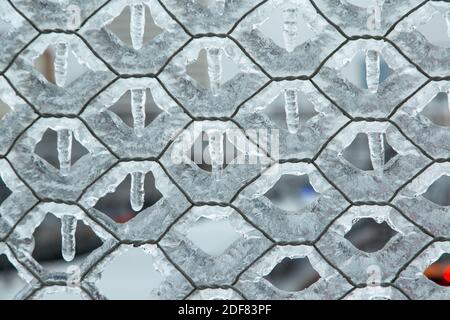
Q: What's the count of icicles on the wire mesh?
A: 12